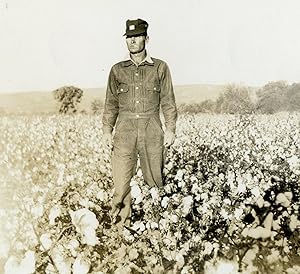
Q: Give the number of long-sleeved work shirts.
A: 1